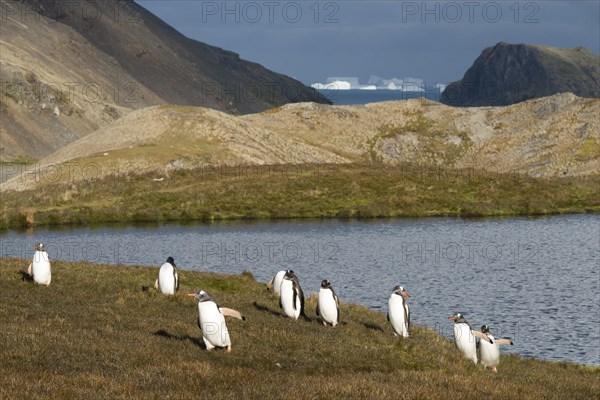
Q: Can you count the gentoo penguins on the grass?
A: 9